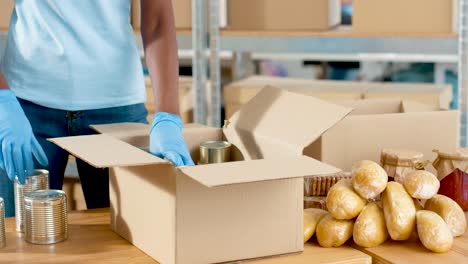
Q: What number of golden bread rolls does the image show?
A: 9